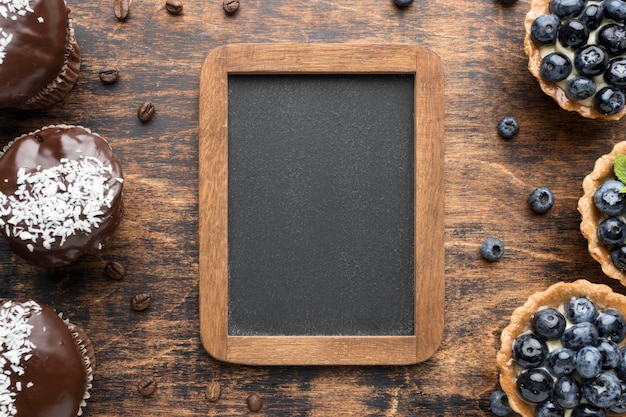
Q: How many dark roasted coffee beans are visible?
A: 10